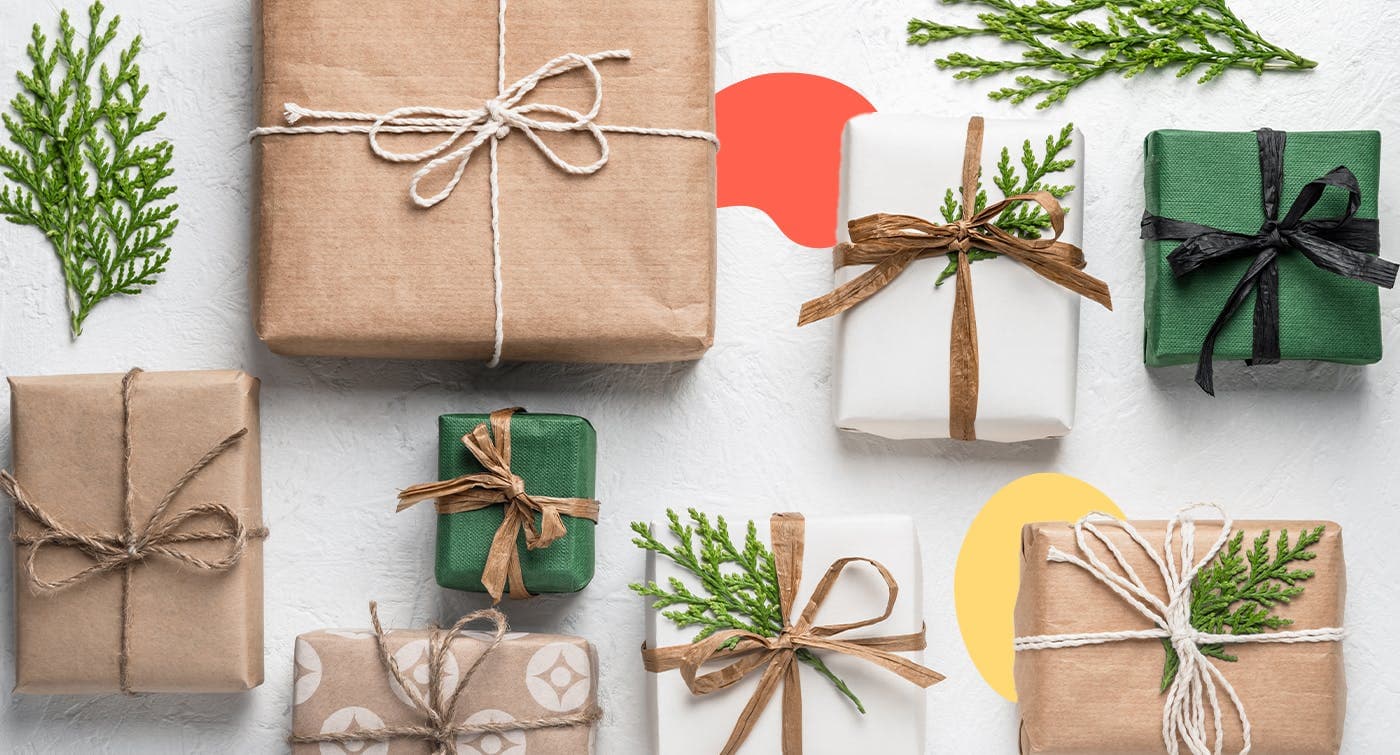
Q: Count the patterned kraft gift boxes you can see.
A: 1